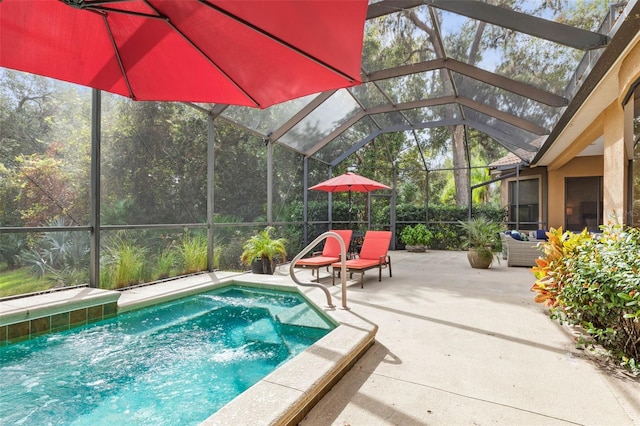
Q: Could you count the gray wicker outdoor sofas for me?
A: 1